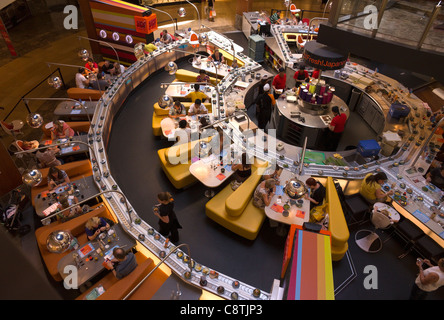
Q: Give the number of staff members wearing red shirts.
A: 4